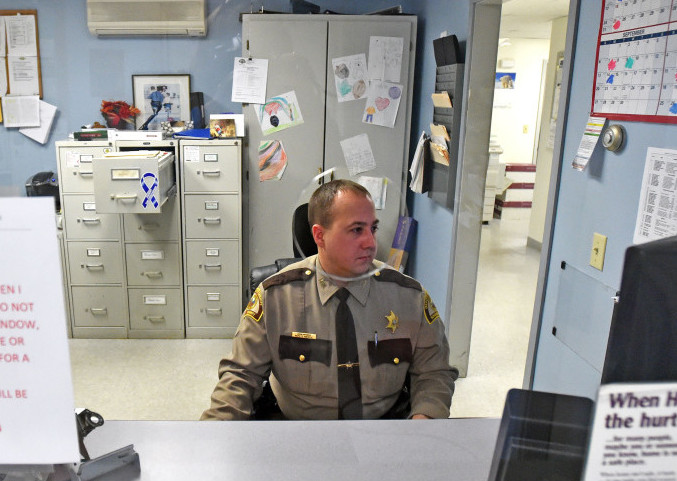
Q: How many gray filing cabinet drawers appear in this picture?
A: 12